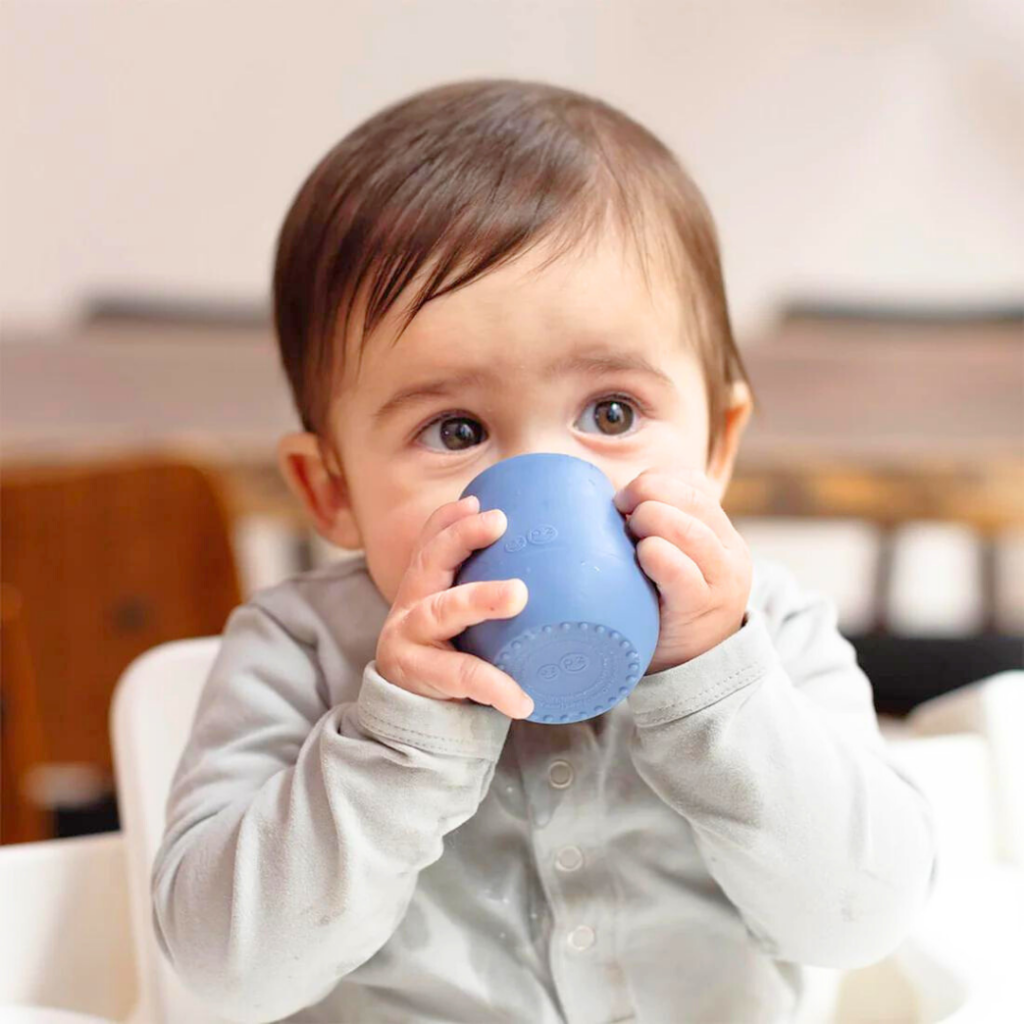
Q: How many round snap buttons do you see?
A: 3